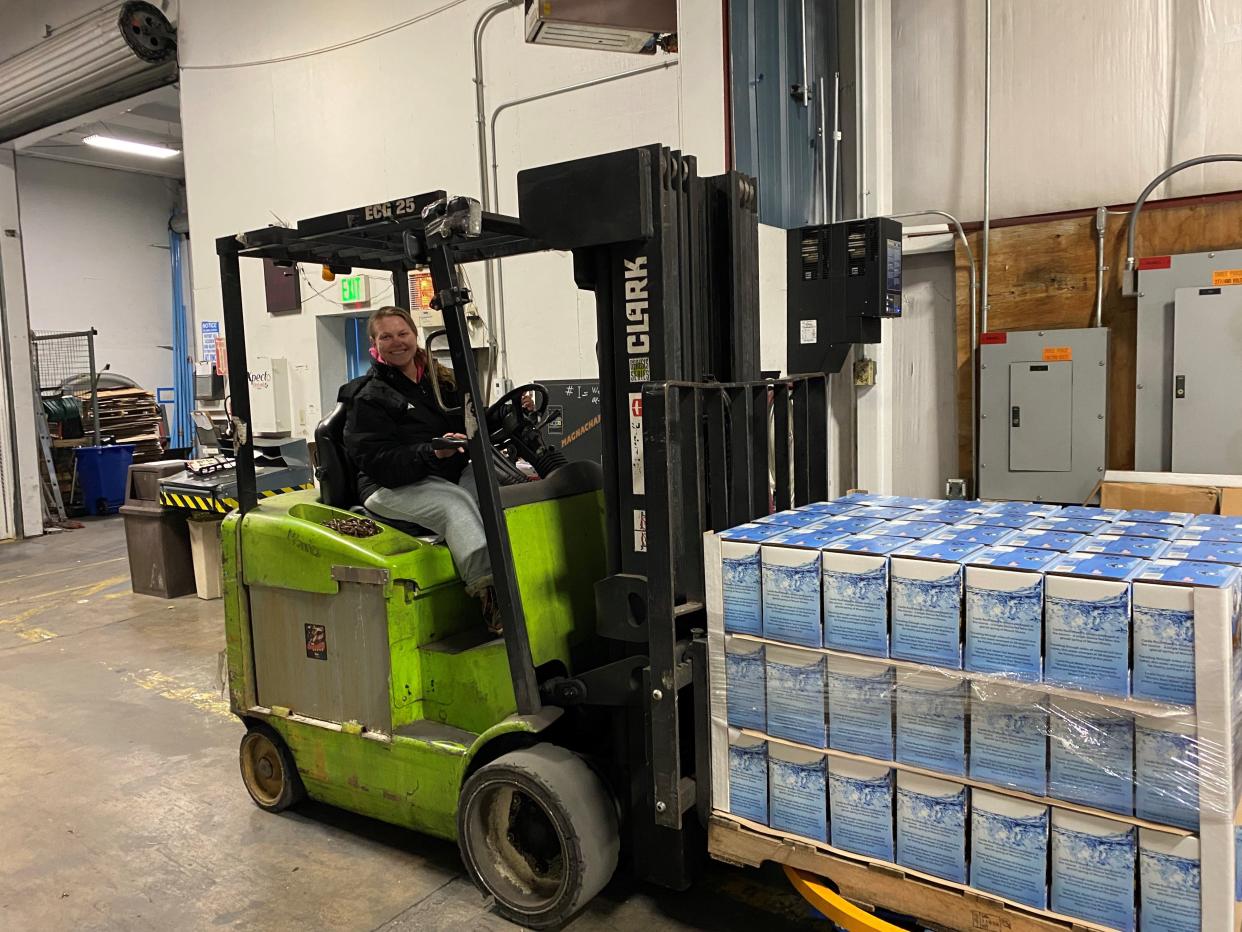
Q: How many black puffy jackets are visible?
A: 1